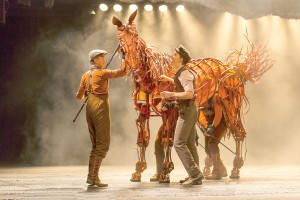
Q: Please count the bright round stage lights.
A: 6